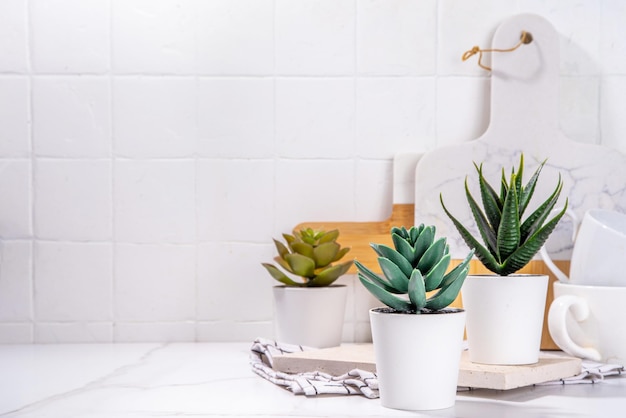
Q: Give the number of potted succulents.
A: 3